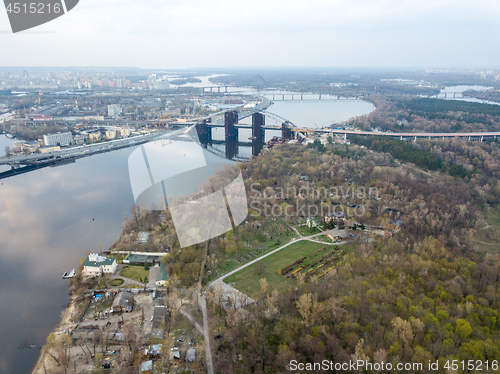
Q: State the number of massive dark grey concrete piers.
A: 4